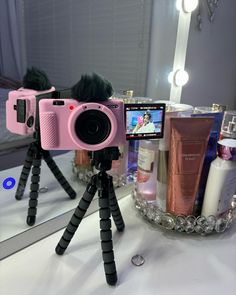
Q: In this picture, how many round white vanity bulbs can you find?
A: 2